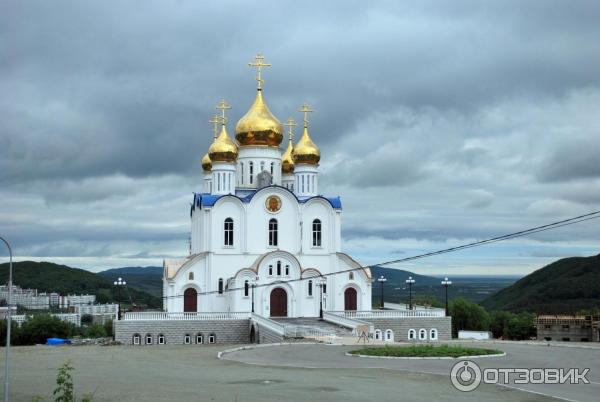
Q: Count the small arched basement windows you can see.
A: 11